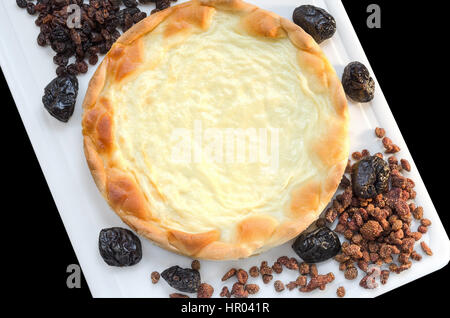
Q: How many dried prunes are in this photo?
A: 7